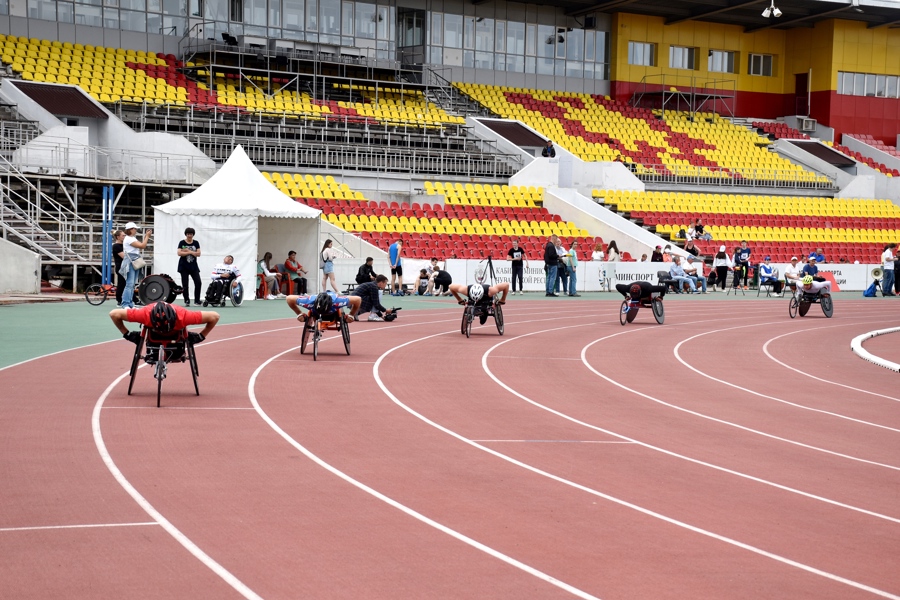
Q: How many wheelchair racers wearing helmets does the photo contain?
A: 5